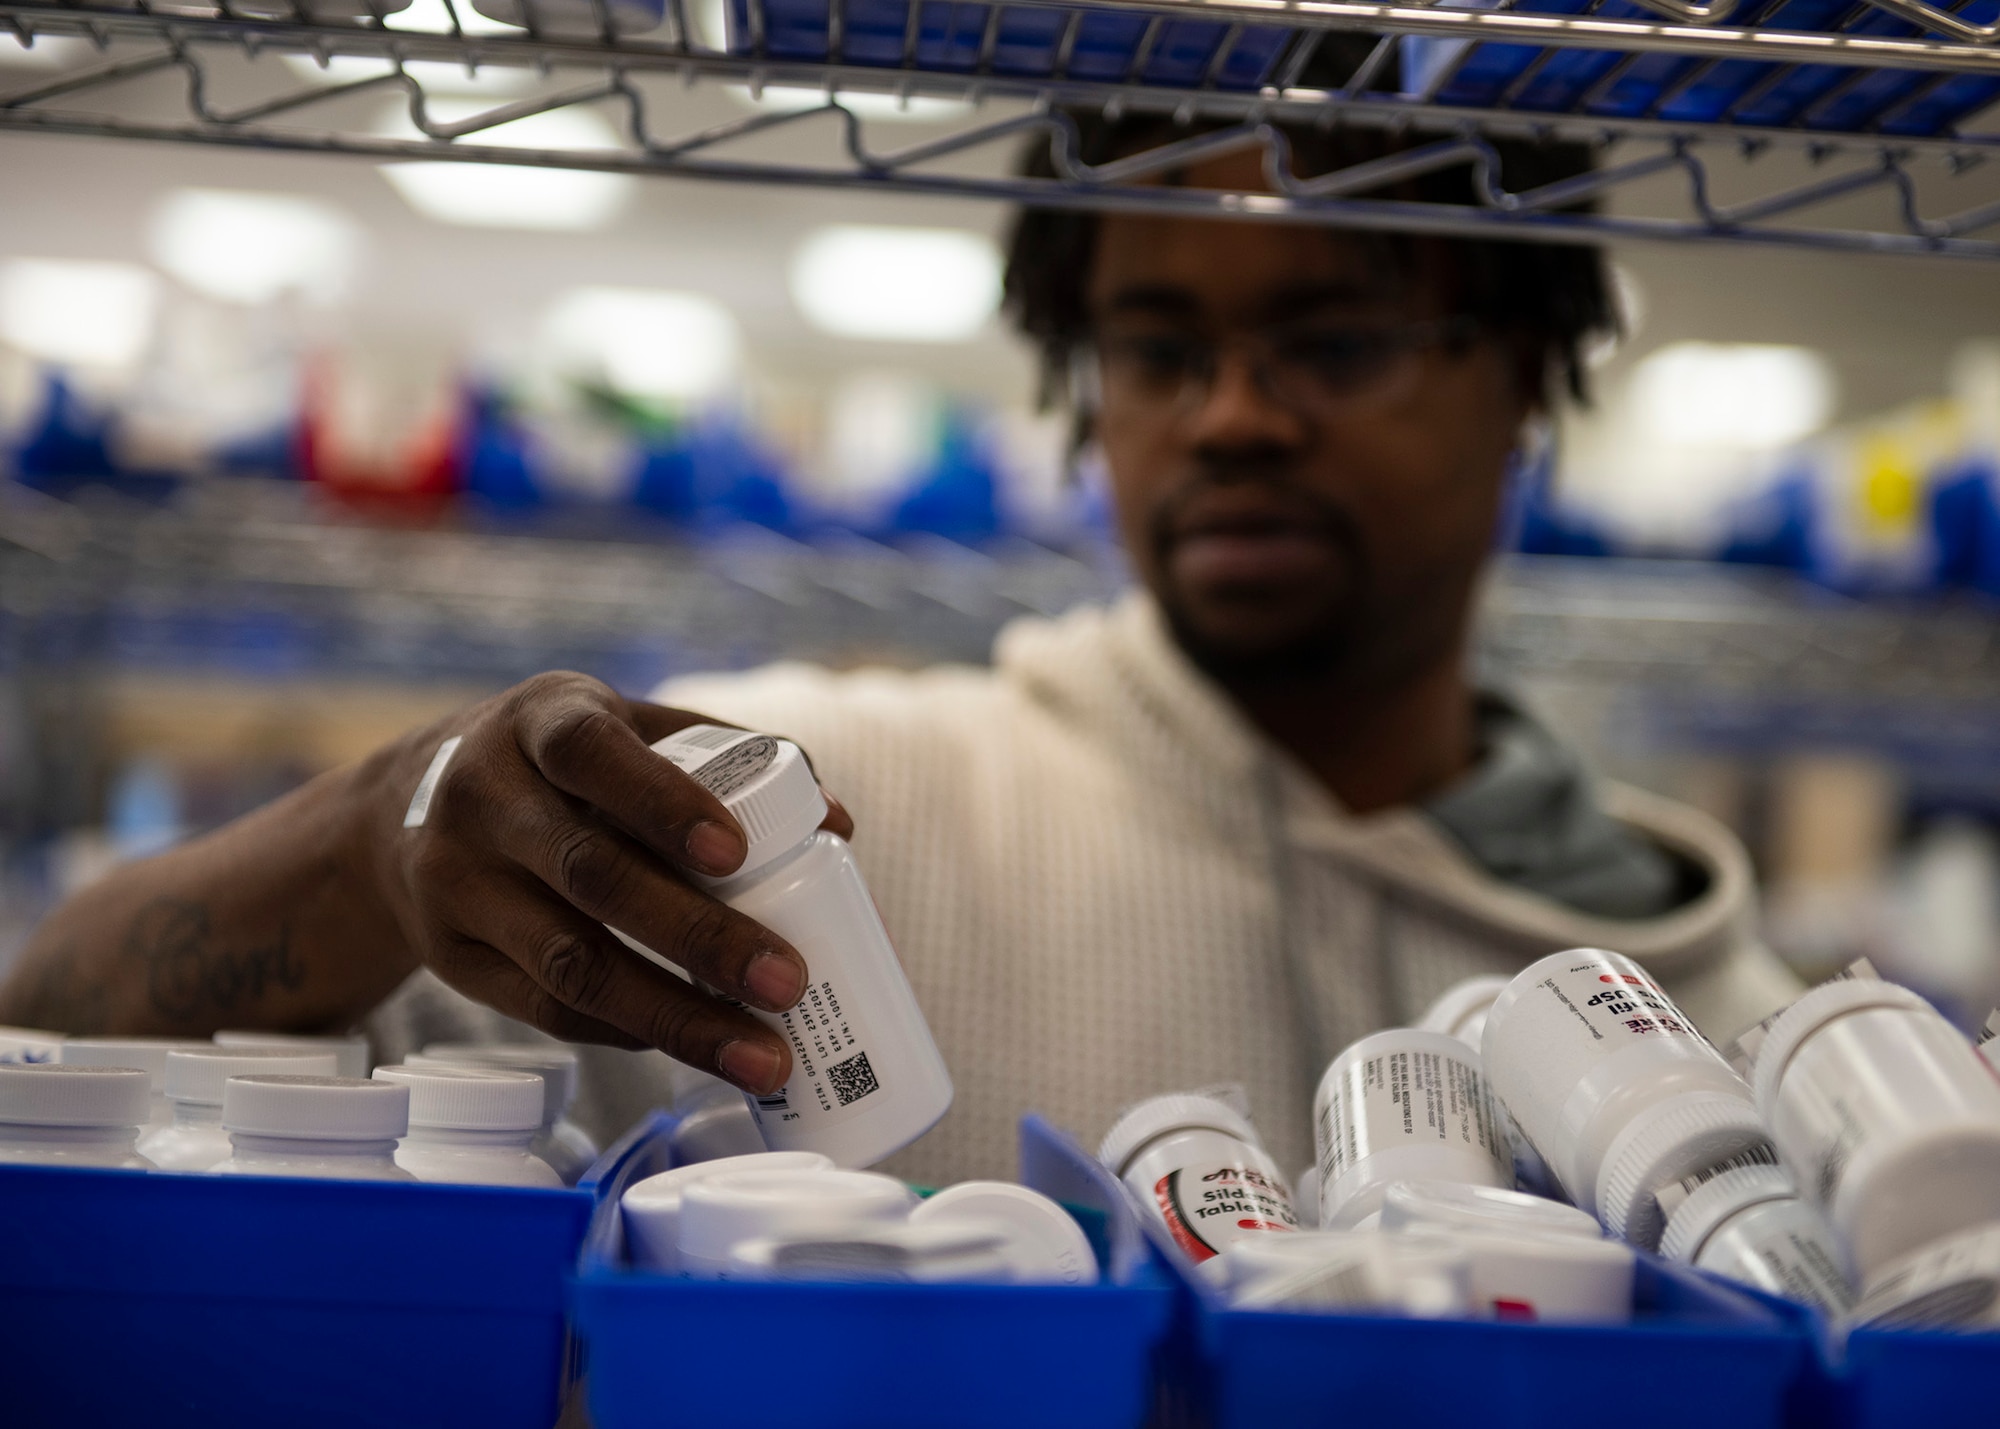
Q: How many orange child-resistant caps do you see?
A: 0